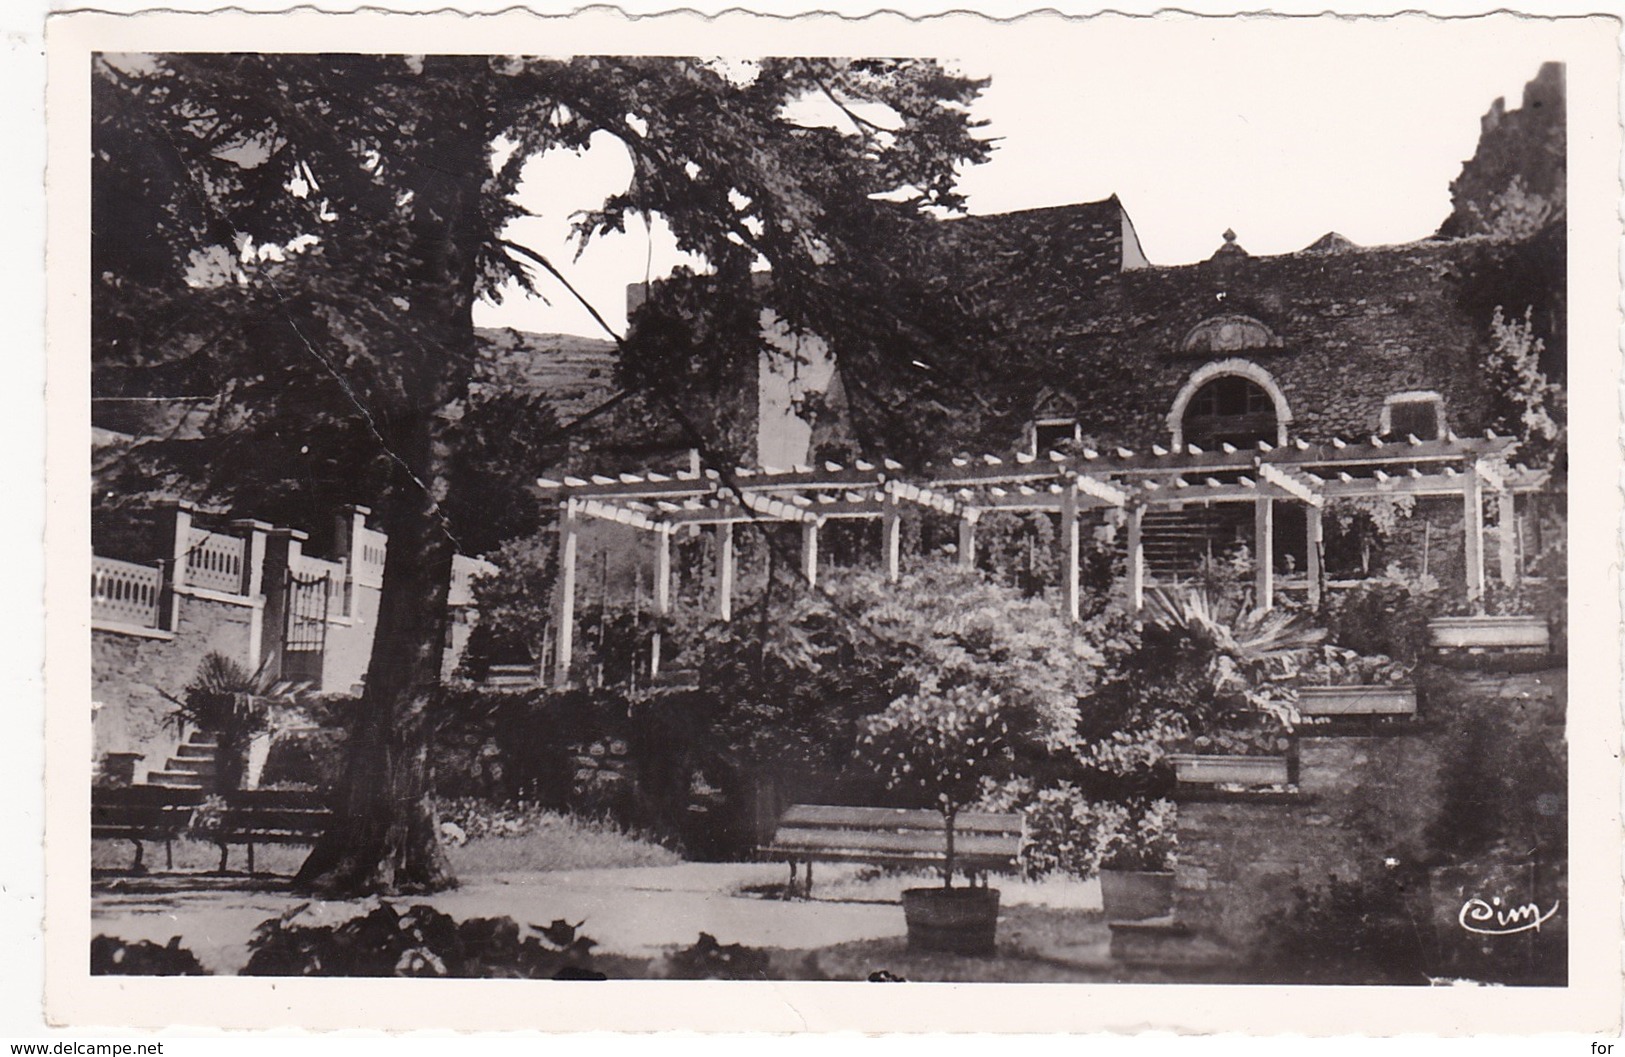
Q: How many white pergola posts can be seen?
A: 12